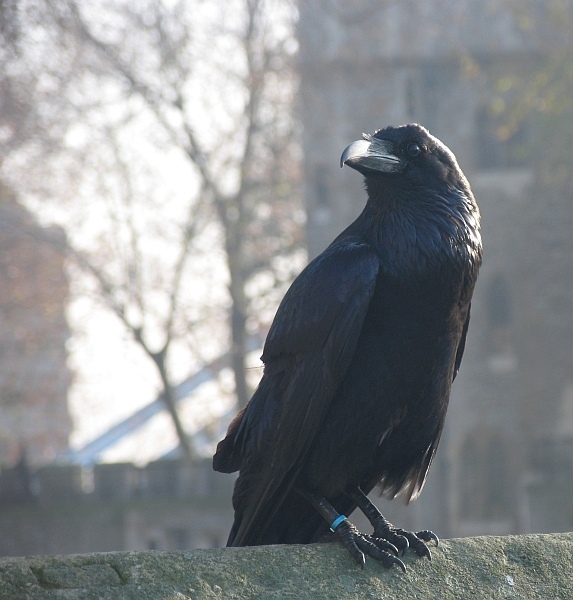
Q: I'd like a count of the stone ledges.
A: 1